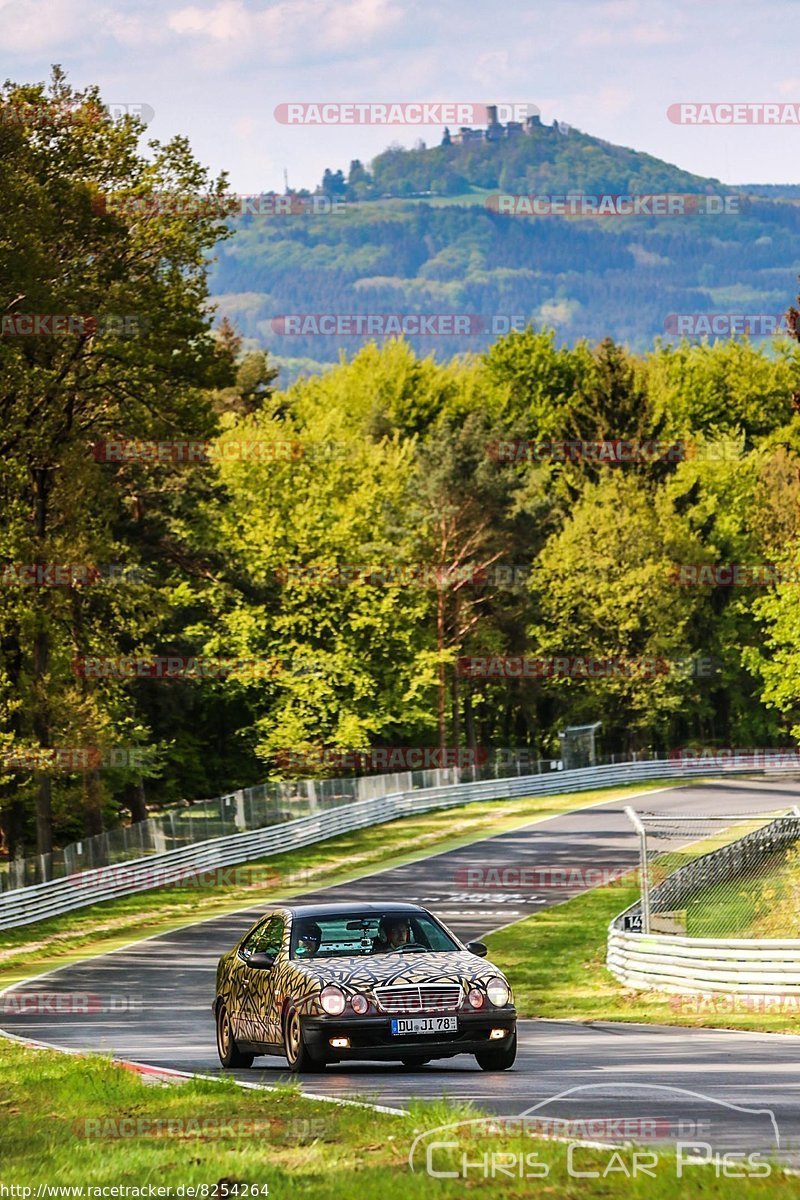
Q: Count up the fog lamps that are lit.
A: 2